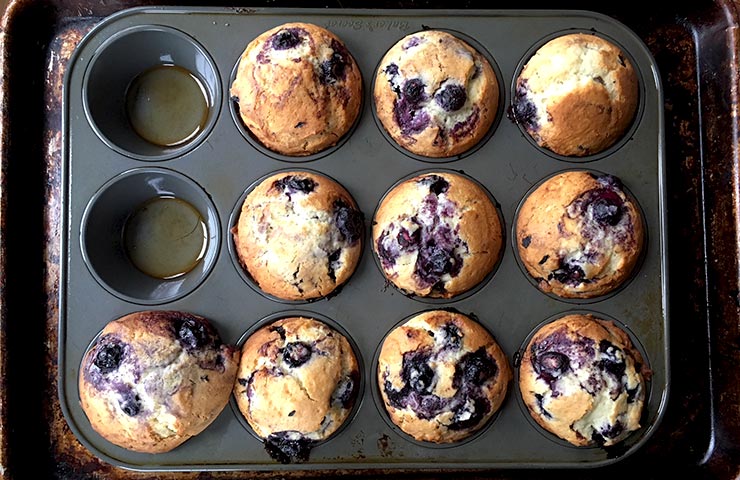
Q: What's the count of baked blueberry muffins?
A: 10